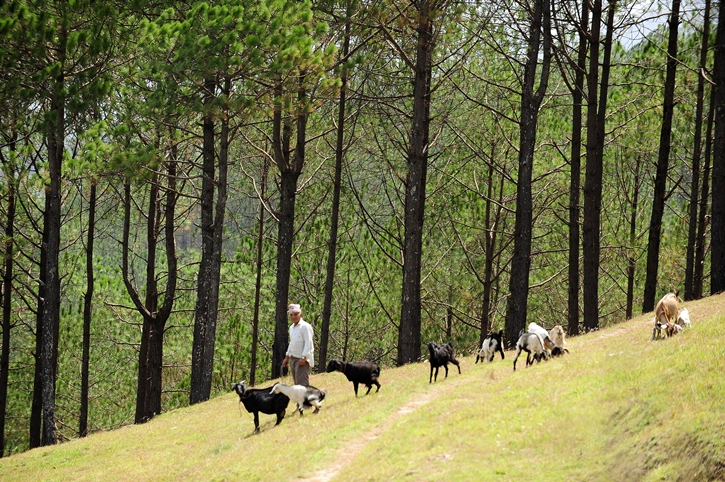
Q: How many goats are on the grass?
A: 10